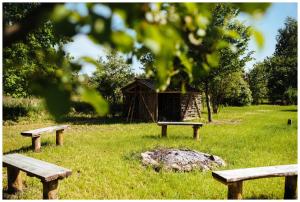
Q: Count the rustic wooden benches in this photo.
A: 4